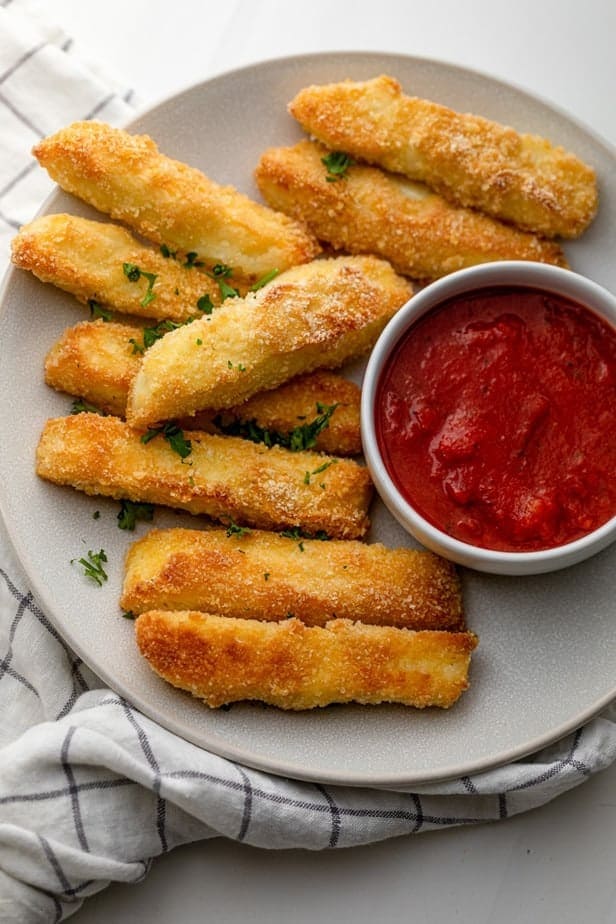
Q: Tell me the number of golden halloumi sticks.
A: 9